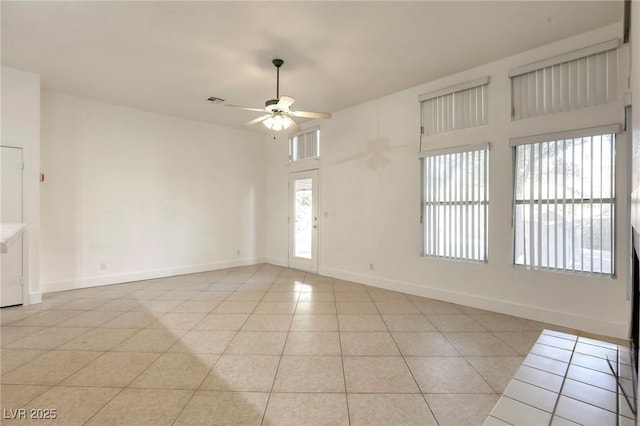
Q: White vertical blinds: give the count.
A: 5